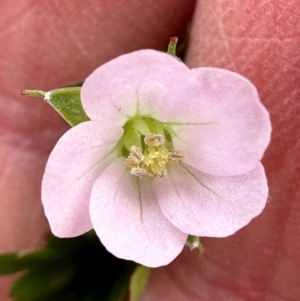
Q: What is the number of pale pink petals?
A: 5